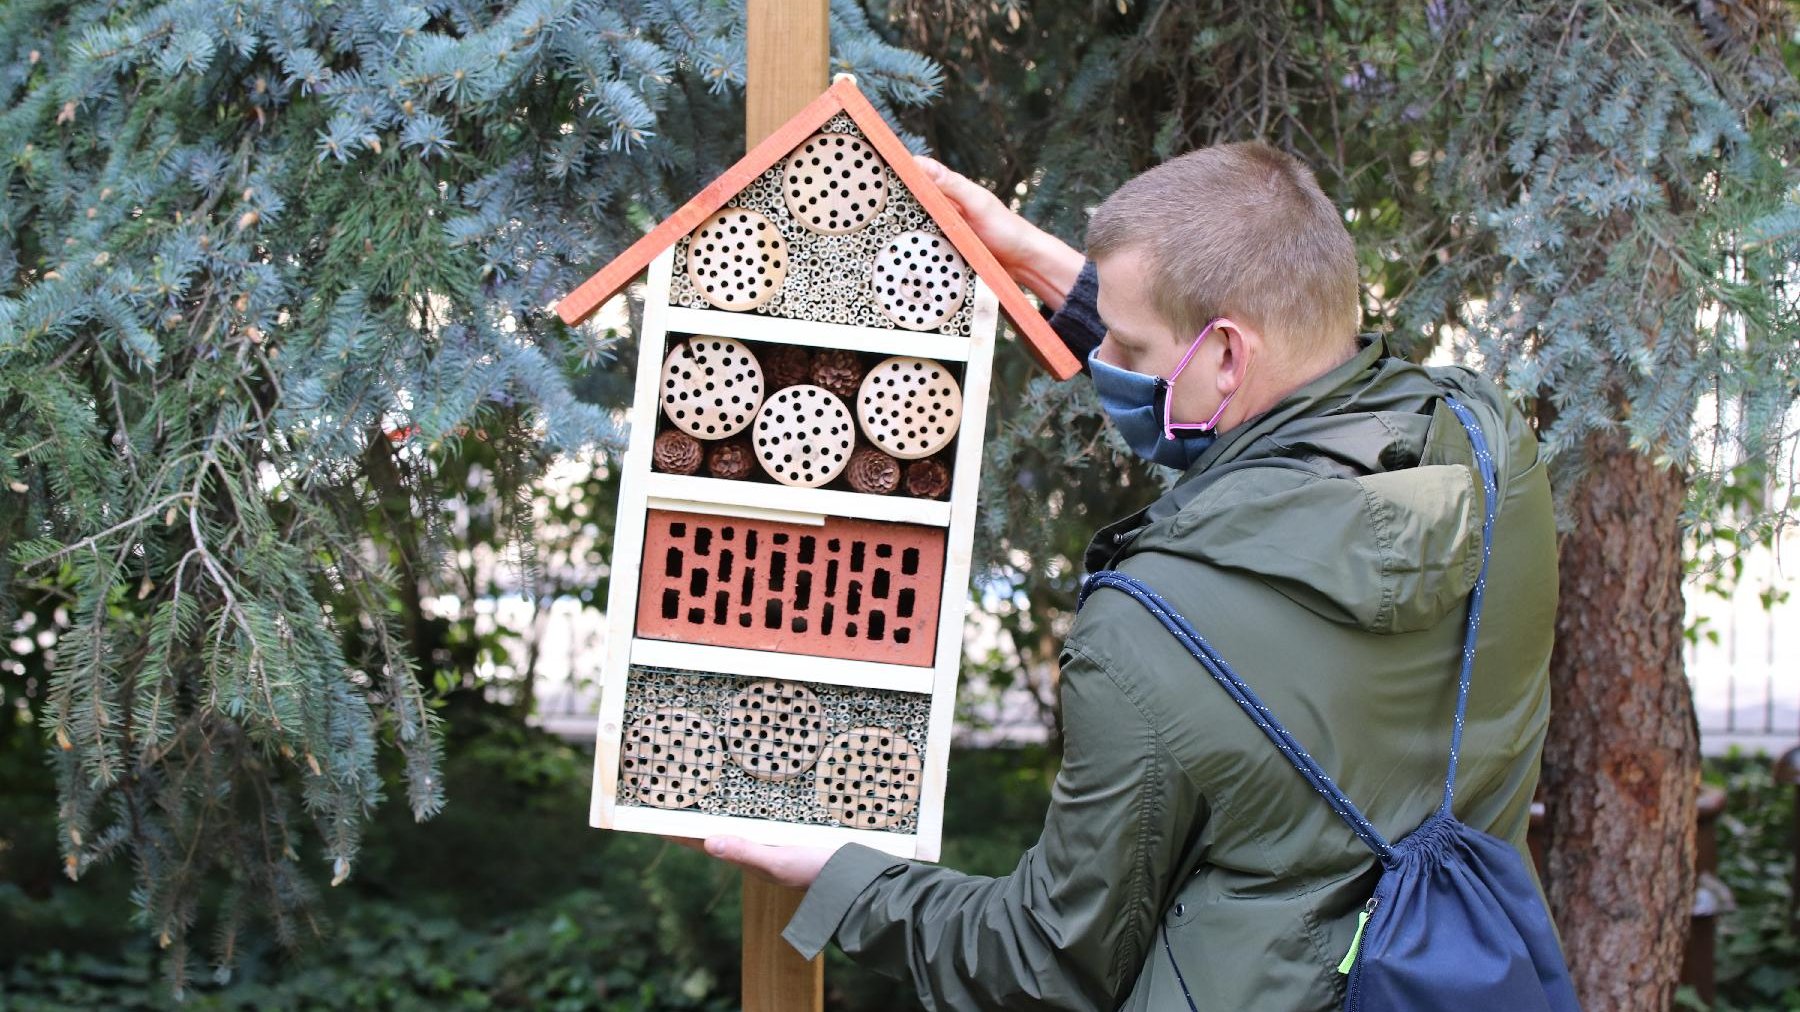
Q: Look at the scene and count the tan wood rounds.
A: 9